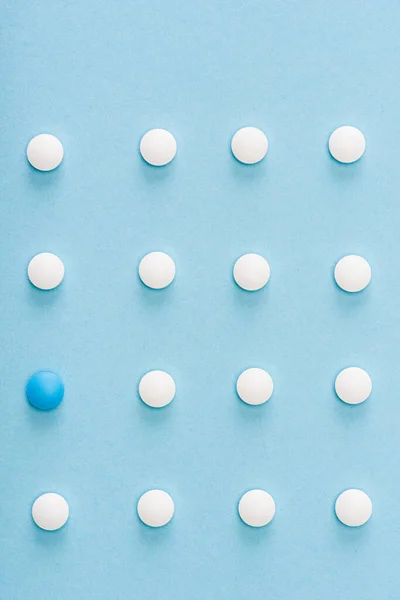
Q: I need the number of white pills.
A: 15